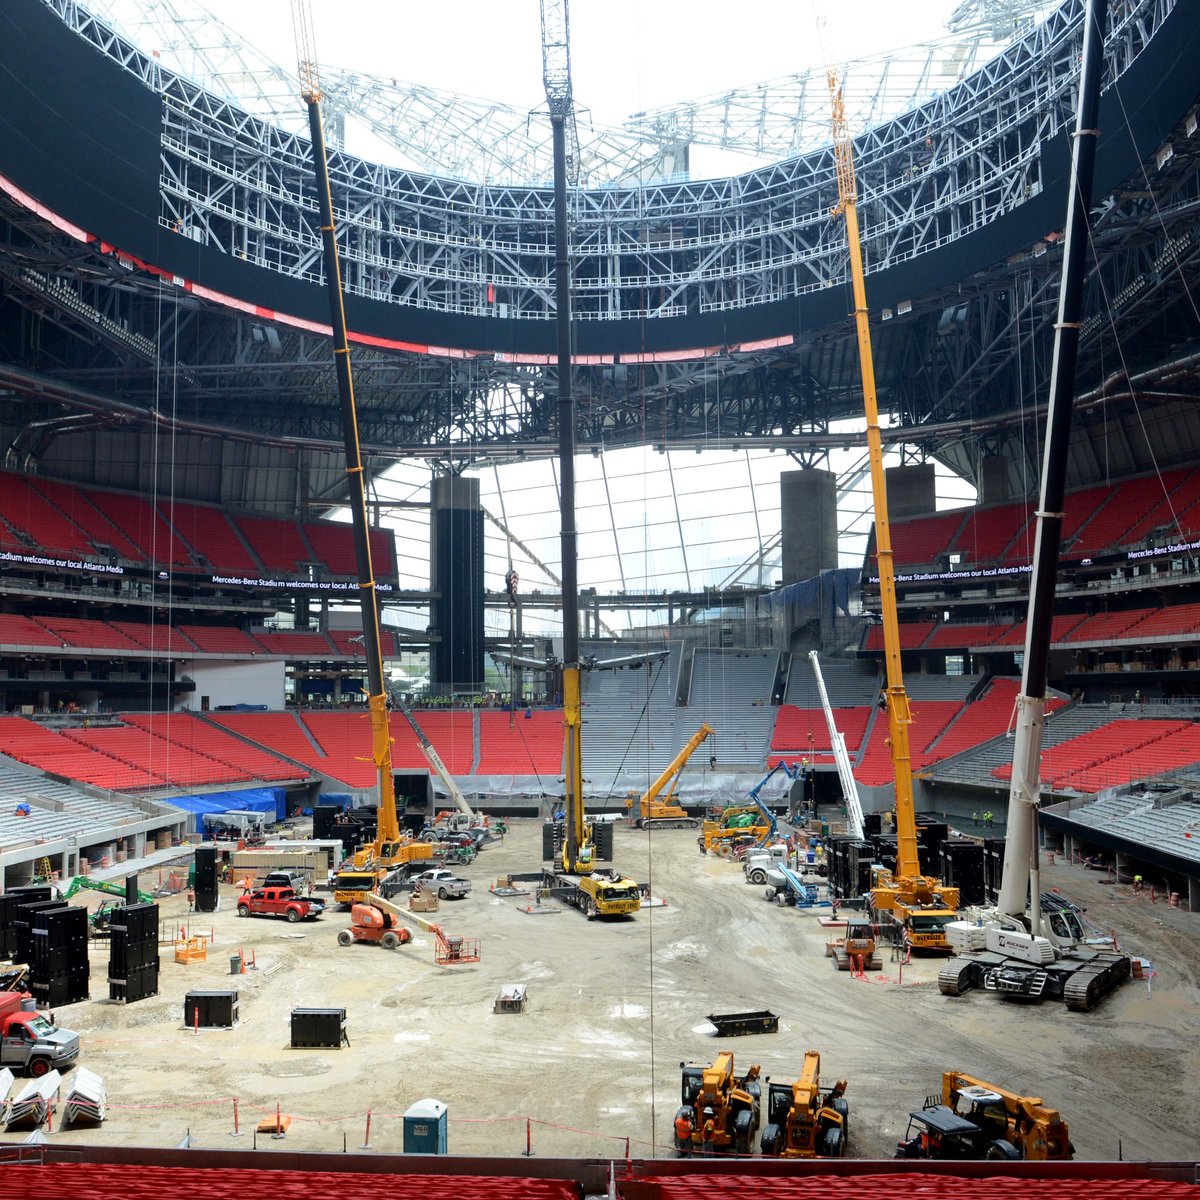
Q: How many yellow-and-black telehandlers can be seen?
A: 3